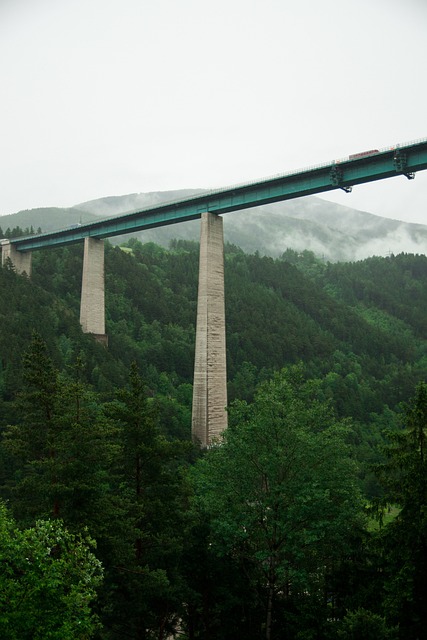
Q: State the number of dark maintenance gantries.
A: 2